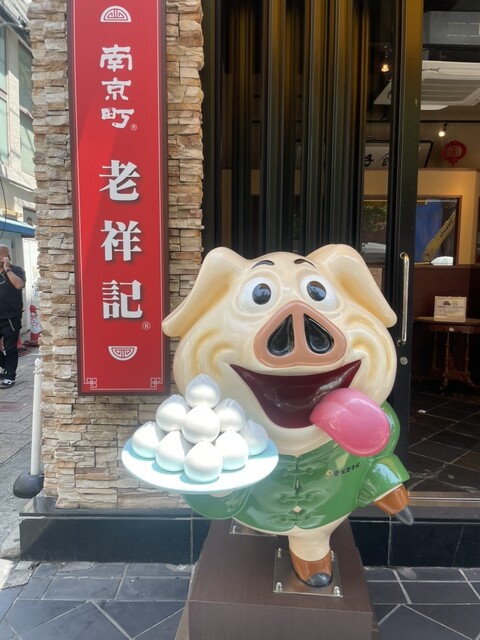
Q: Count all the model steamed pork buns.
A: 9